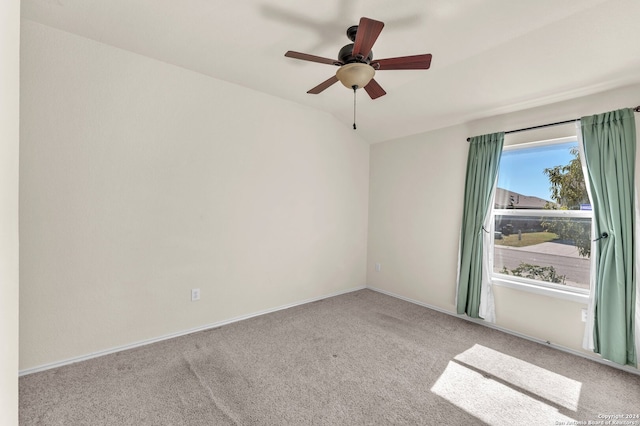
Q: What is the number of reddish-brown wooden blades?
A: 5